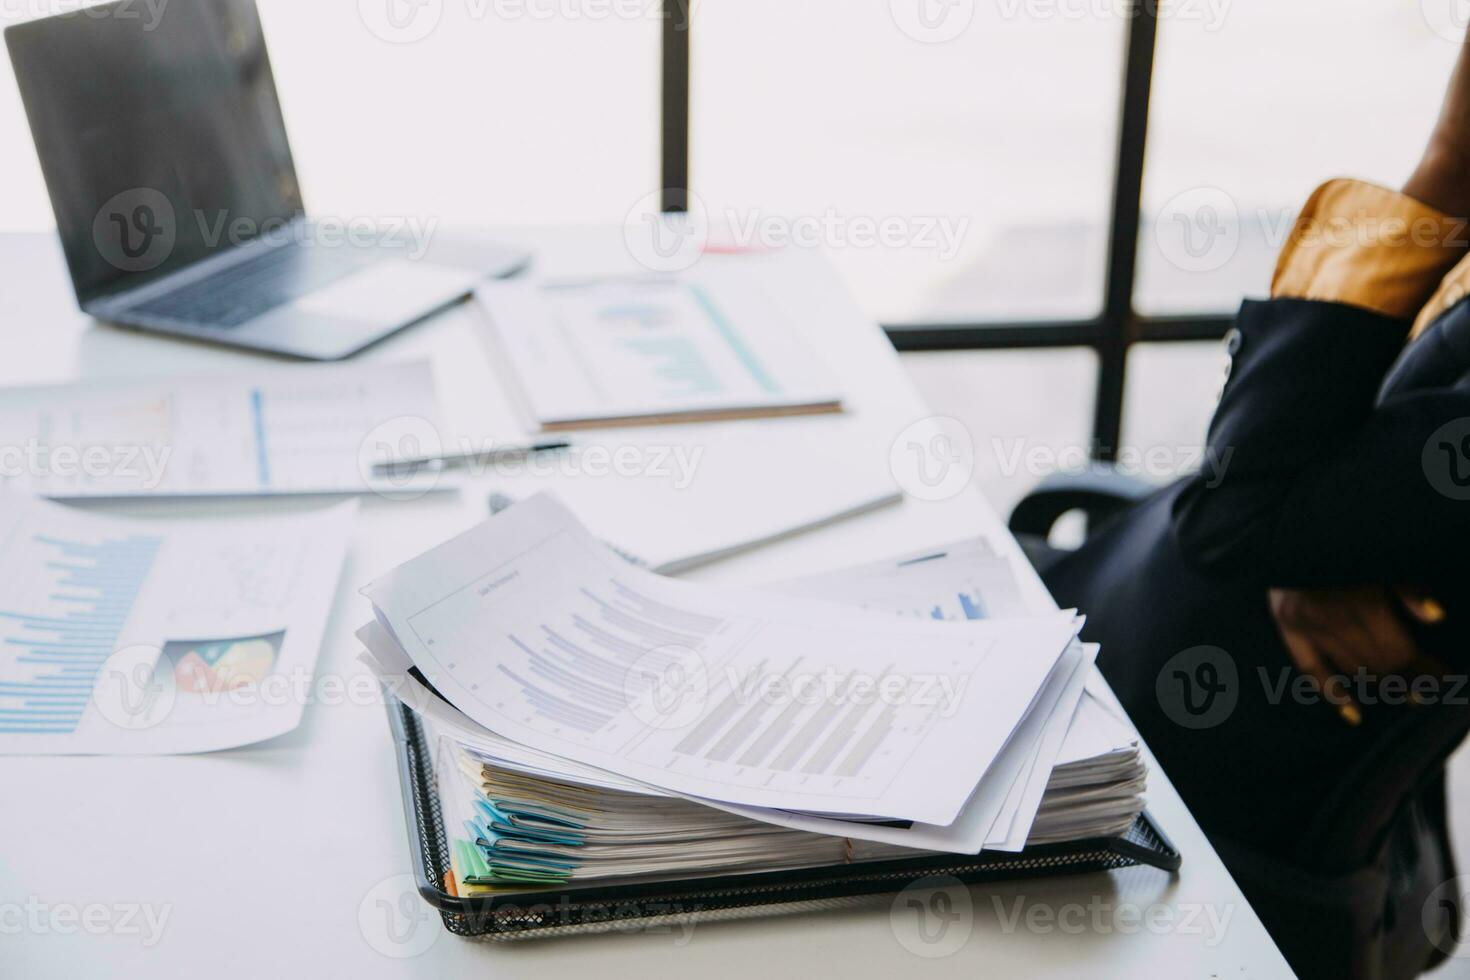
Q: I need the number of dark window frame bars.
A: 3